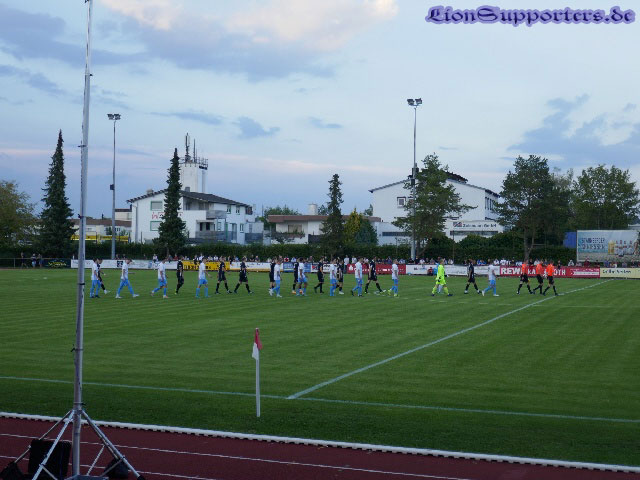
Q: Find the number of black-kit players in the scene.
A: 10